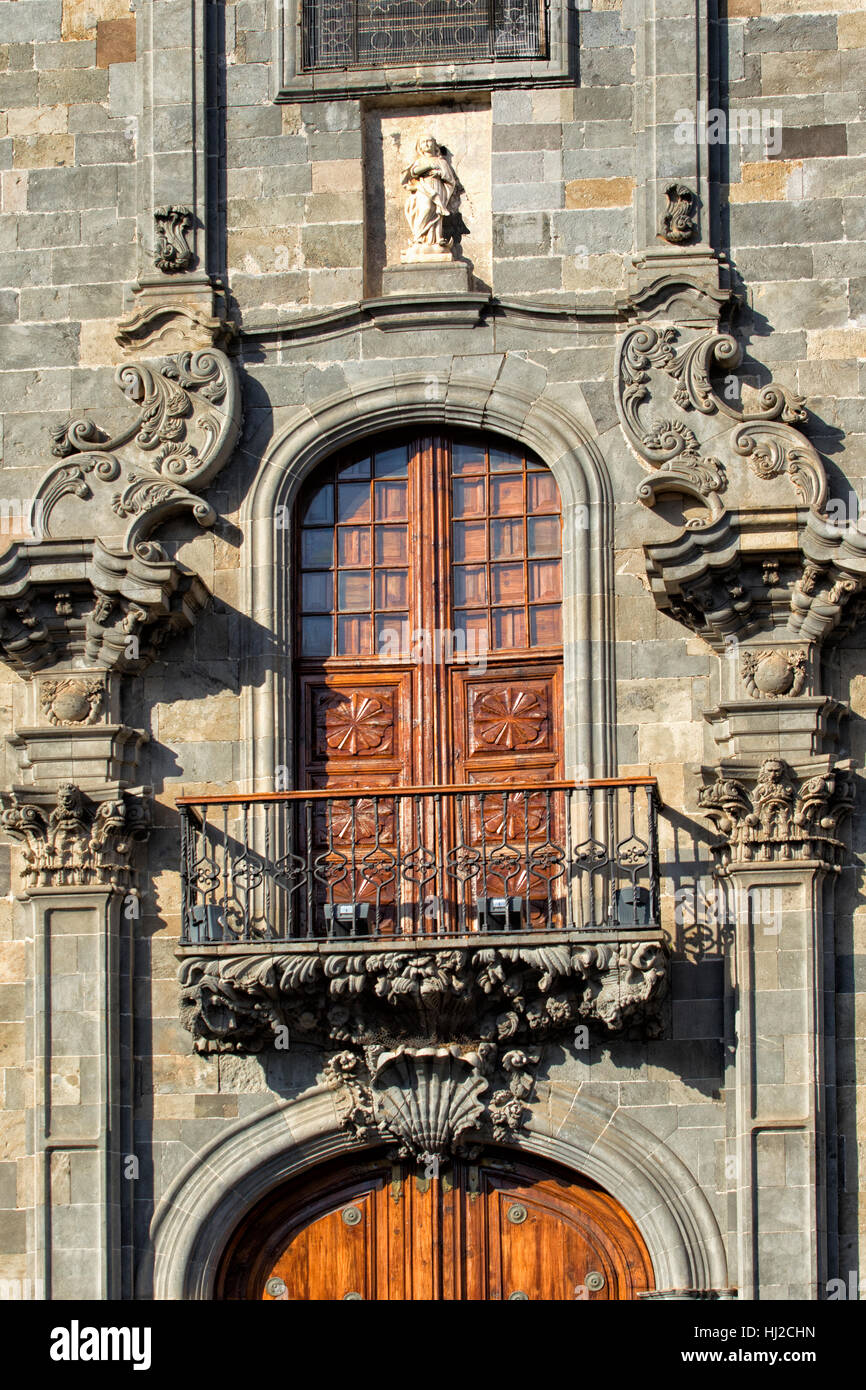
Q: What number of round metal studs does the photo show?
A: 6